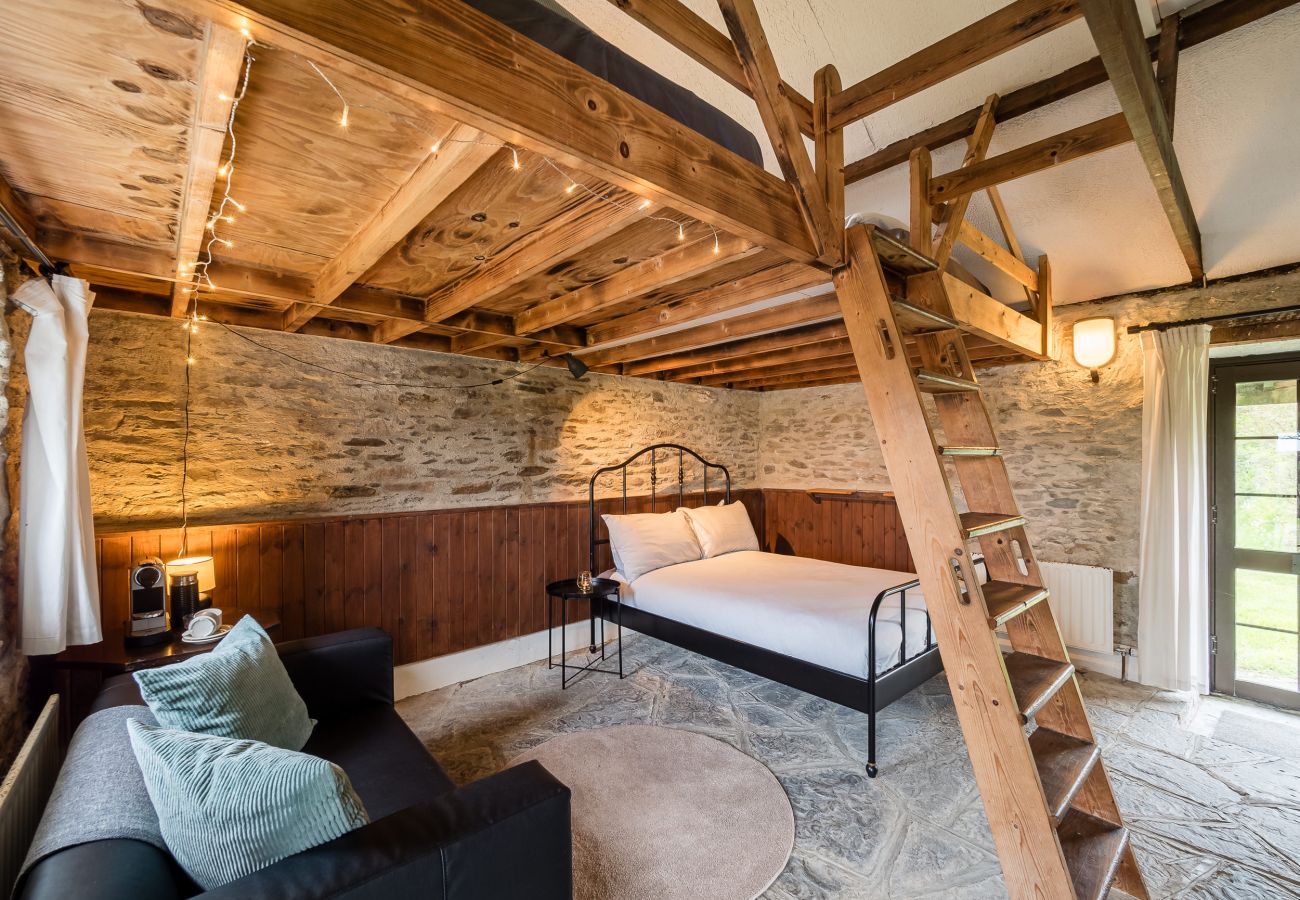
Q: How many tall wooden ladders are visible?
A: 1